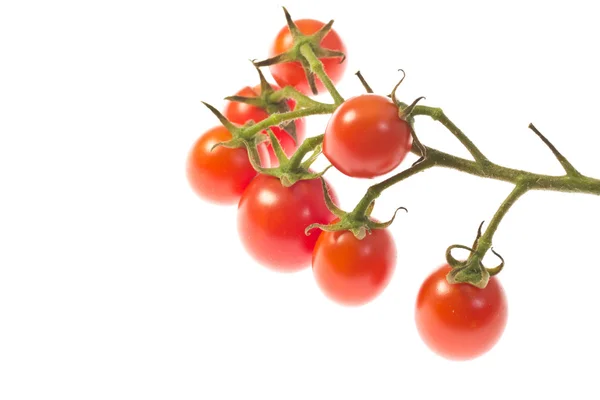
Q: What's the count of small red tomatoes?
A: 7